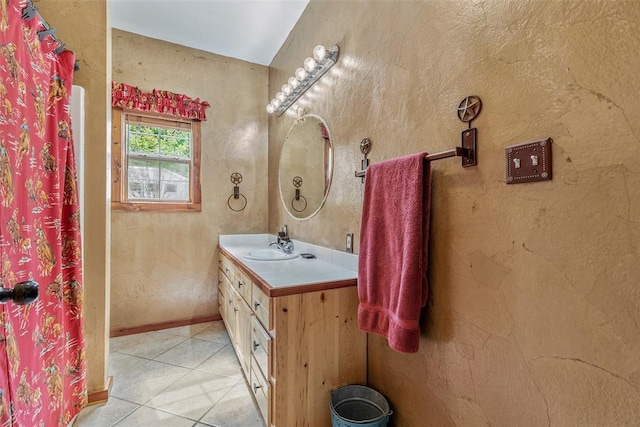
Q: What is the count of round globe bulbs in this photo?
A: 8